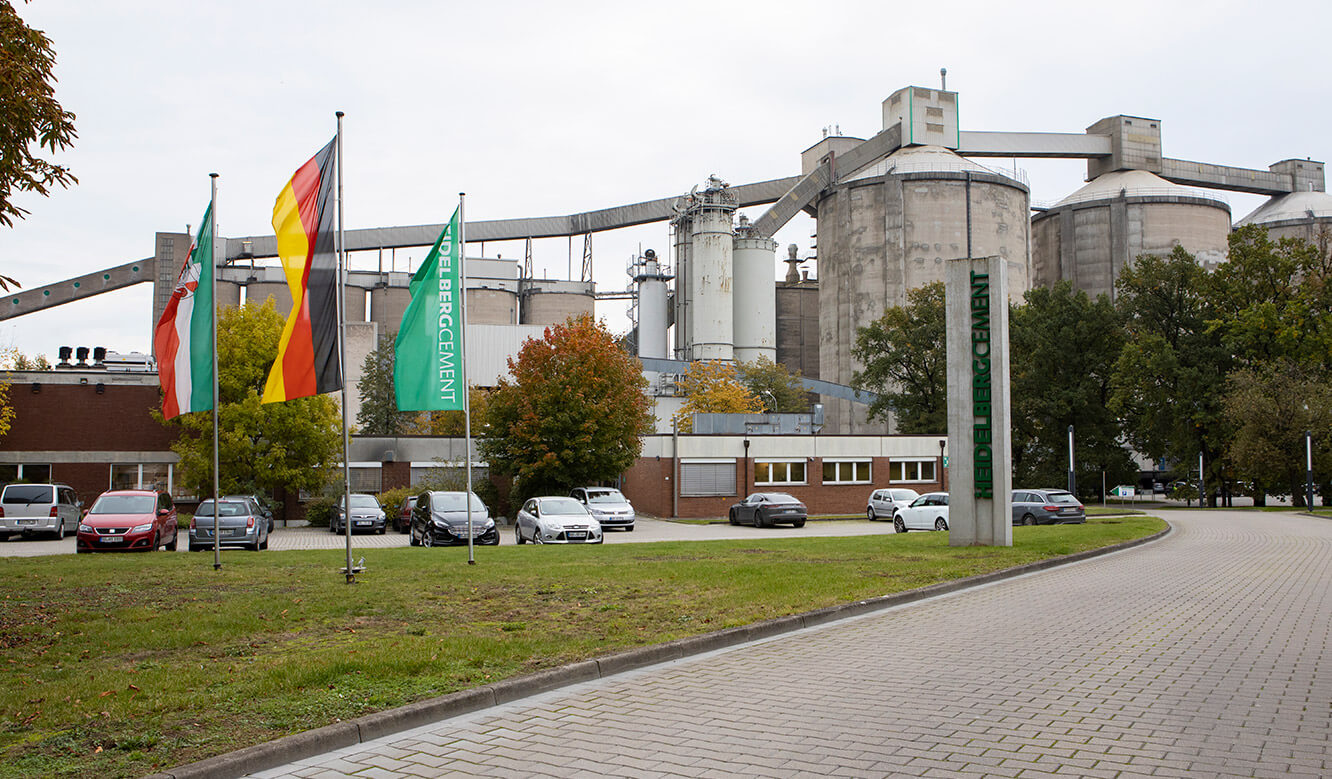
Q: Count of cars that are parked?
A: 13